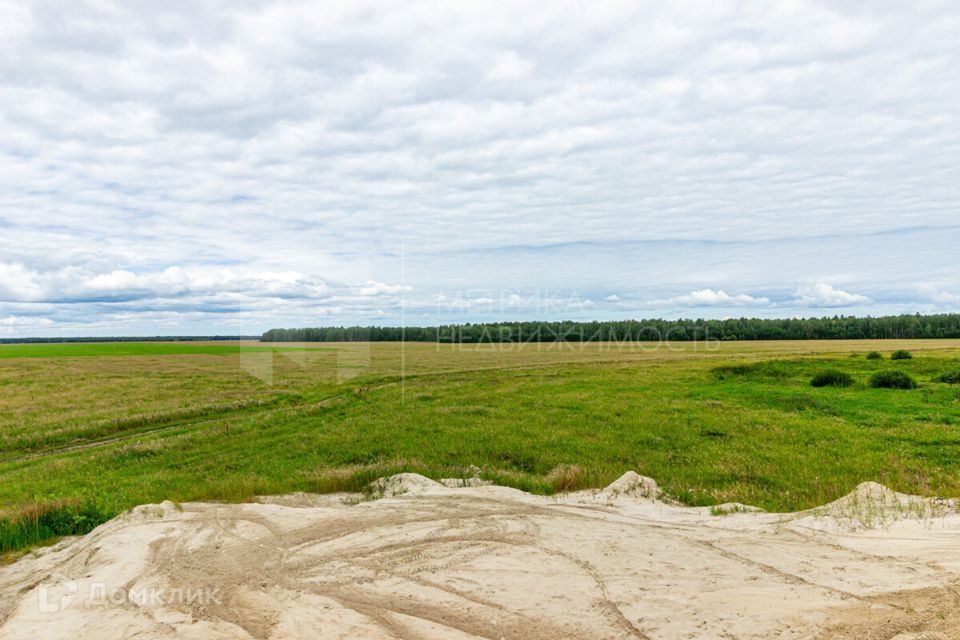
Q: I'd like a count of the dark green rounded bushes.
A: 5